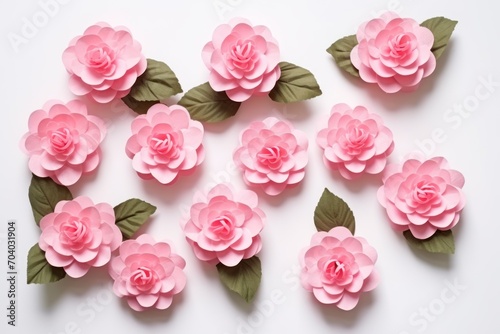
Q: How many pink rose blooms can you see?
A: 12